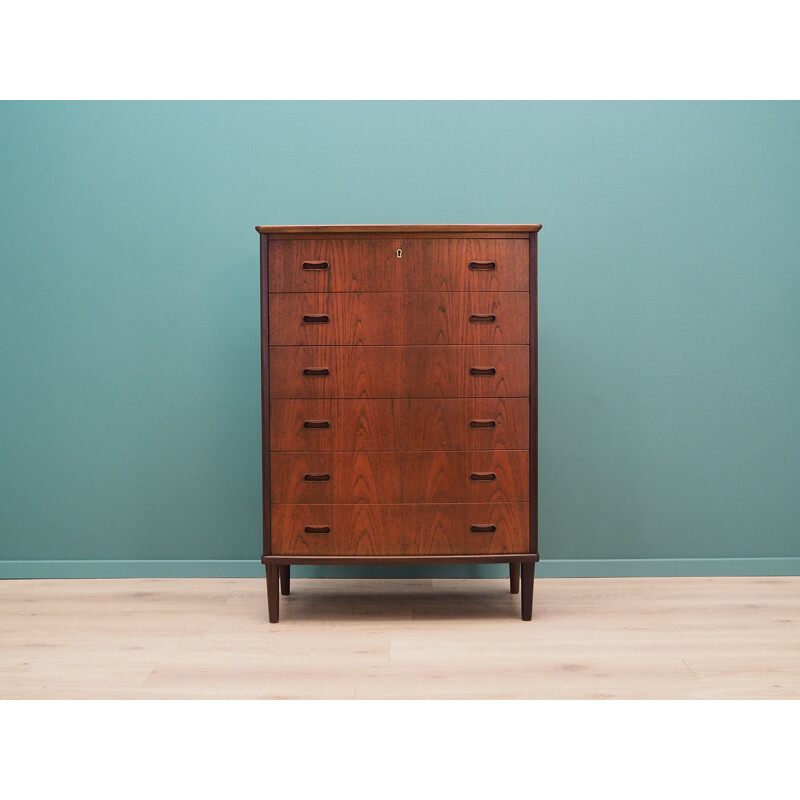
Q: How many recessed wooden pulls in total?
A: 12